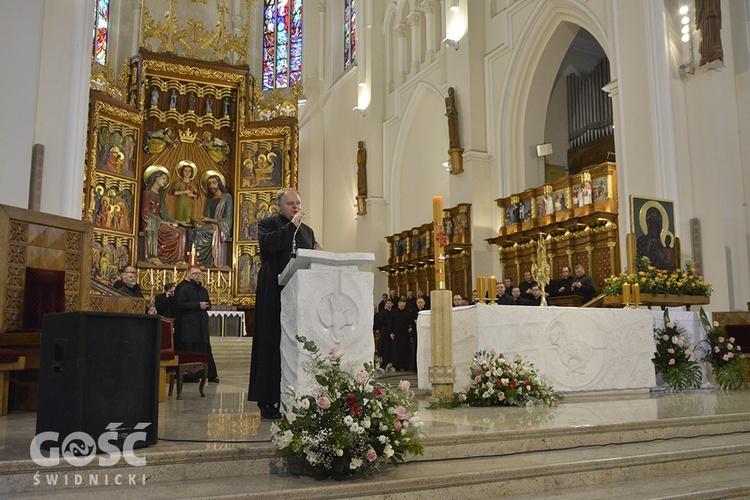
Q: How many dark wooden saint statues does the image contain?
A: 3